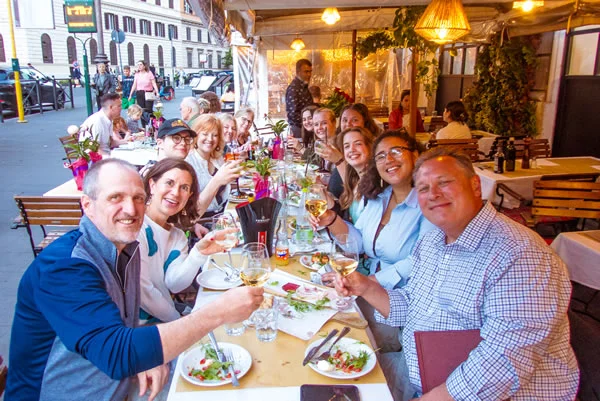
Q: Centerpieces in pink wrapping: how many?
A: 4